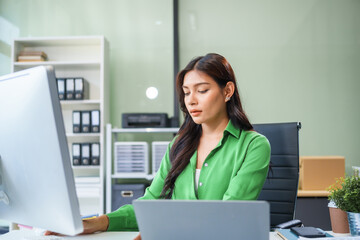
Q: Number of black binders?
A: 9